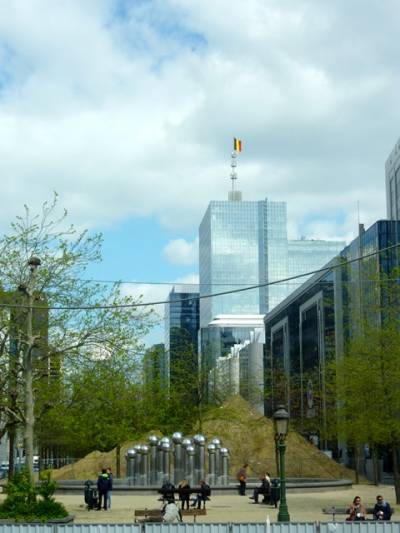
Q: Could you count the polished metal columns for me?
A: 13